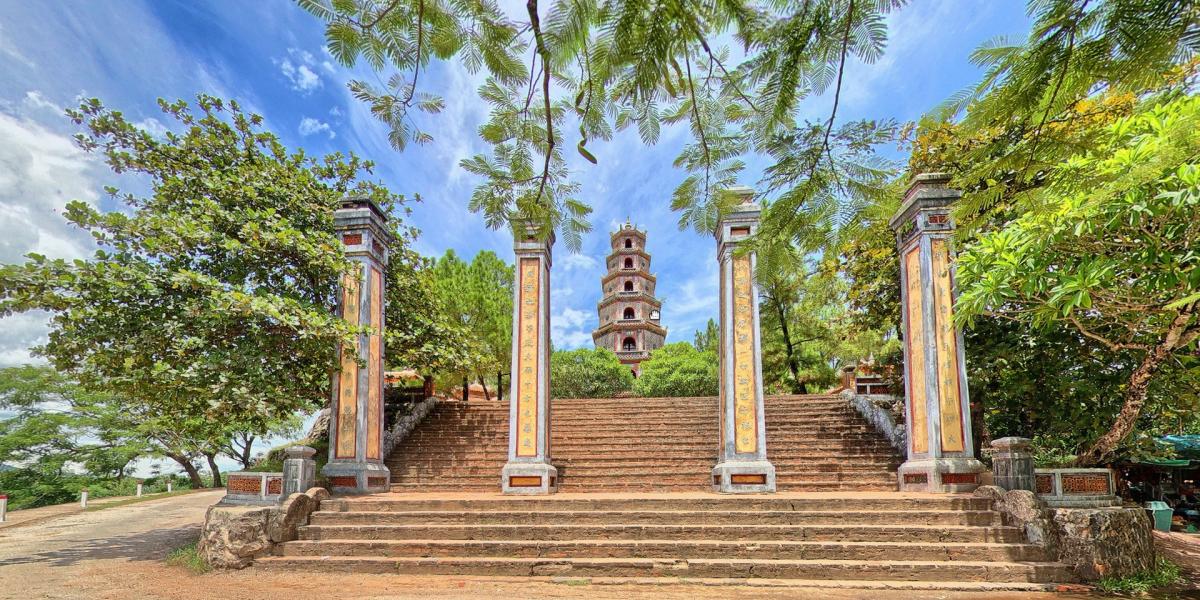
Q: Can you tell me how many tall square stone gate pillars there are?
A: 4